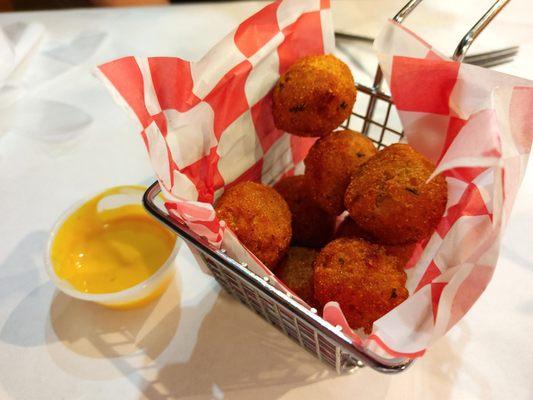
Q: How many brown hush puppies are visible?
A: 8